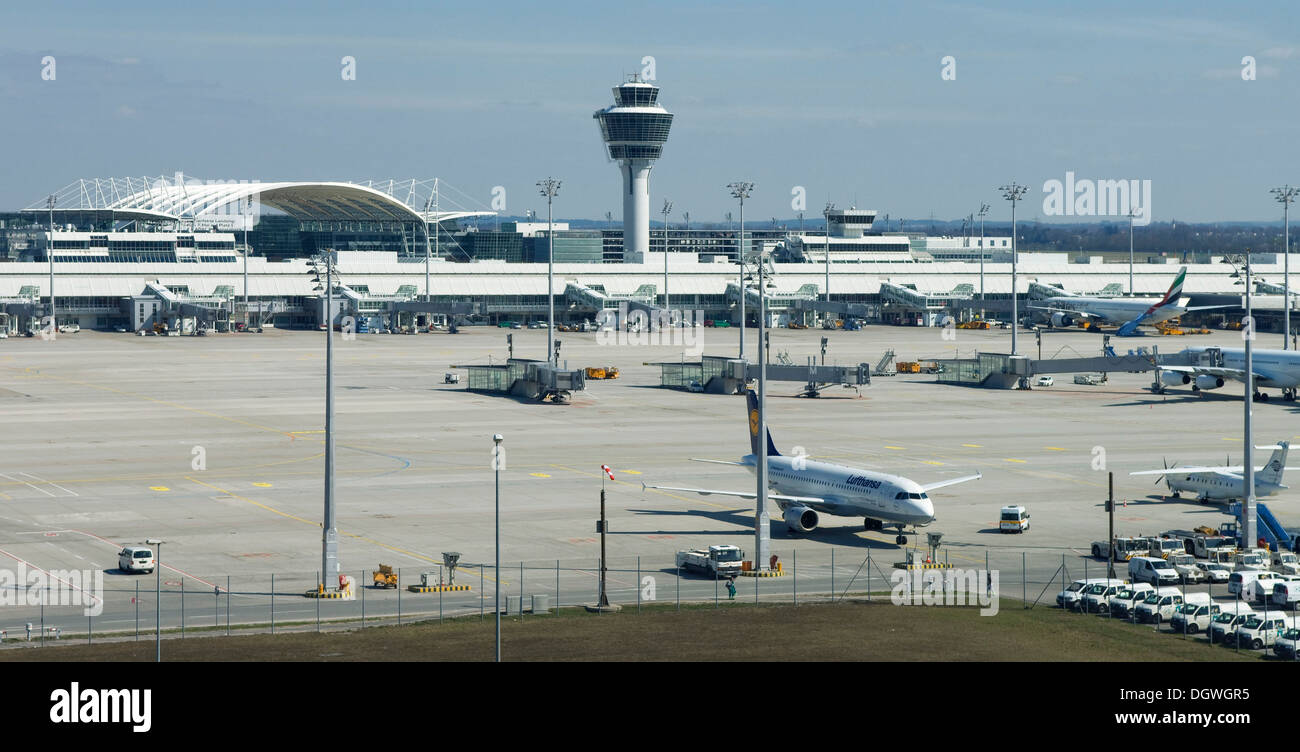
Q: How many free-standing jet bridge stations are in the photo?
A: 3